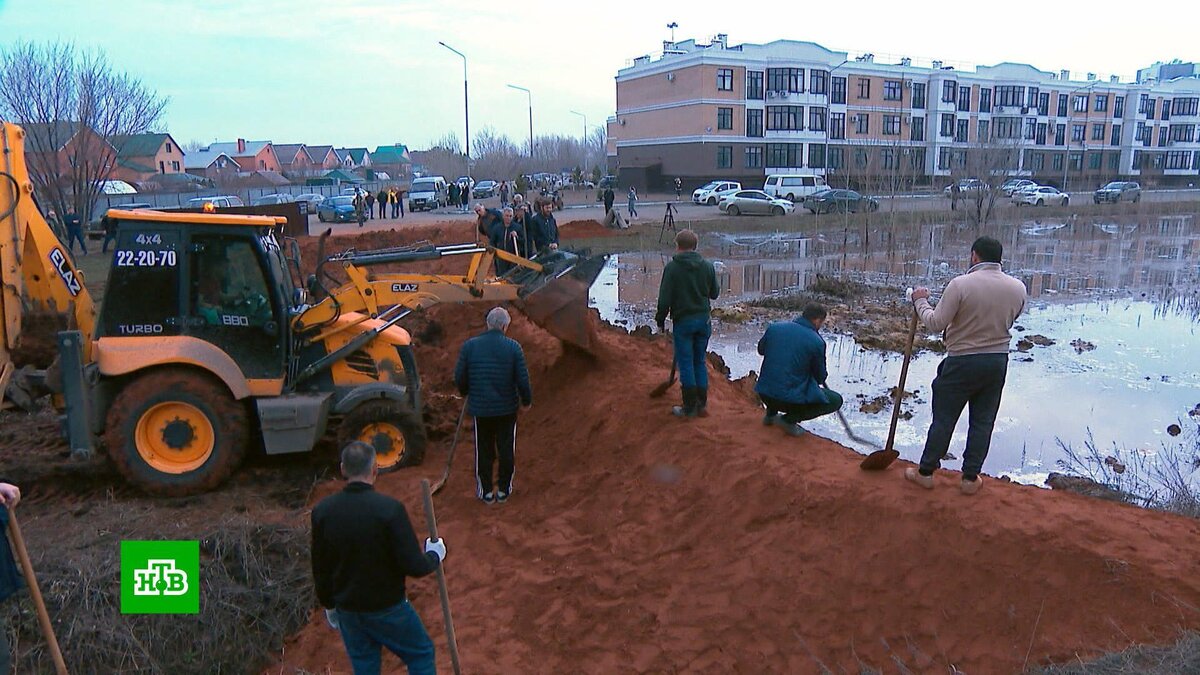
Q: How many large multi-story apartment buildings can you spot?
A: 1